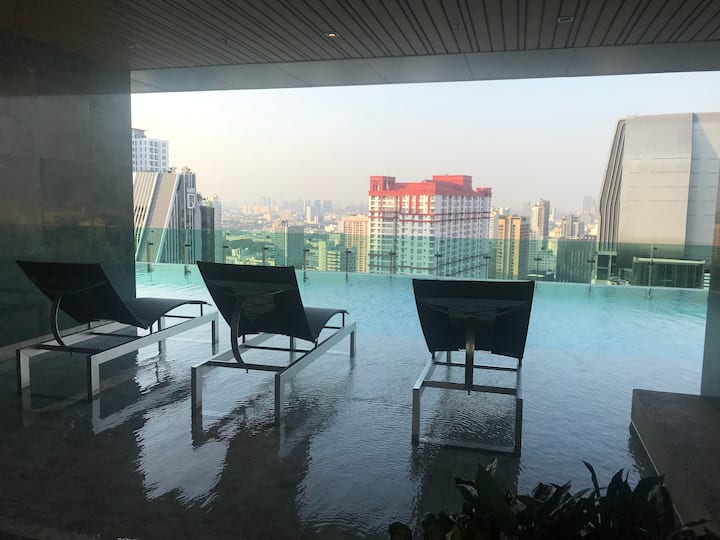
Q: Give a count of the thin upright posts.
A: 12